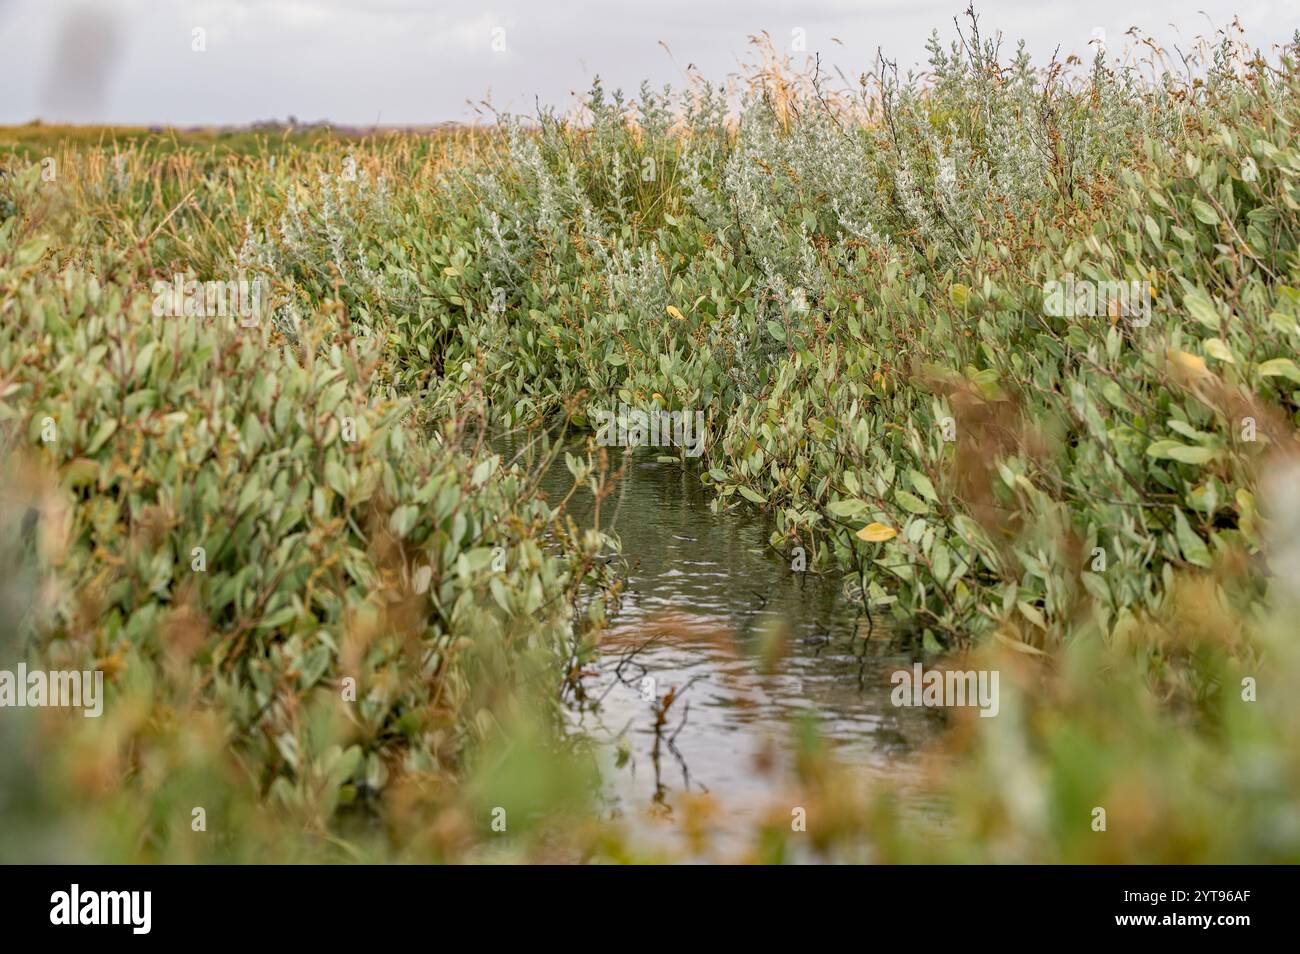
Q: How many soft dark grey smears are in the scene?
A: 1